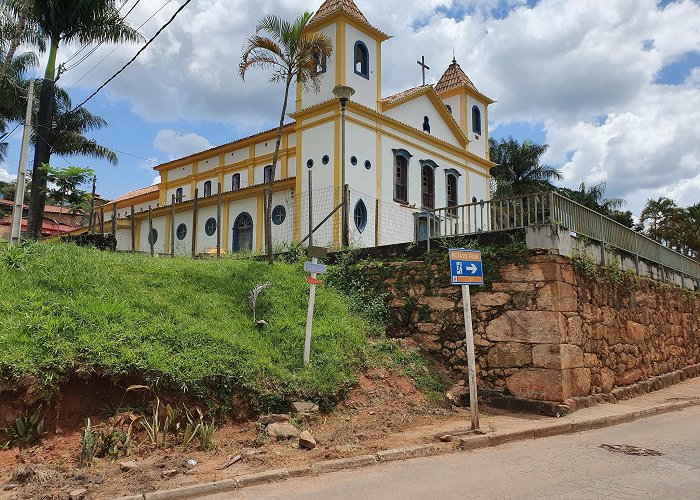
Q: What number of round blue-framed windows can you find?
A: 8